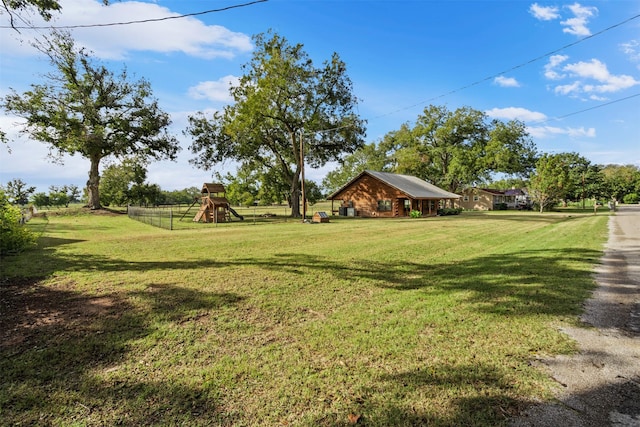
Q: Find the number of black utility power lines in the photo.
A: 3